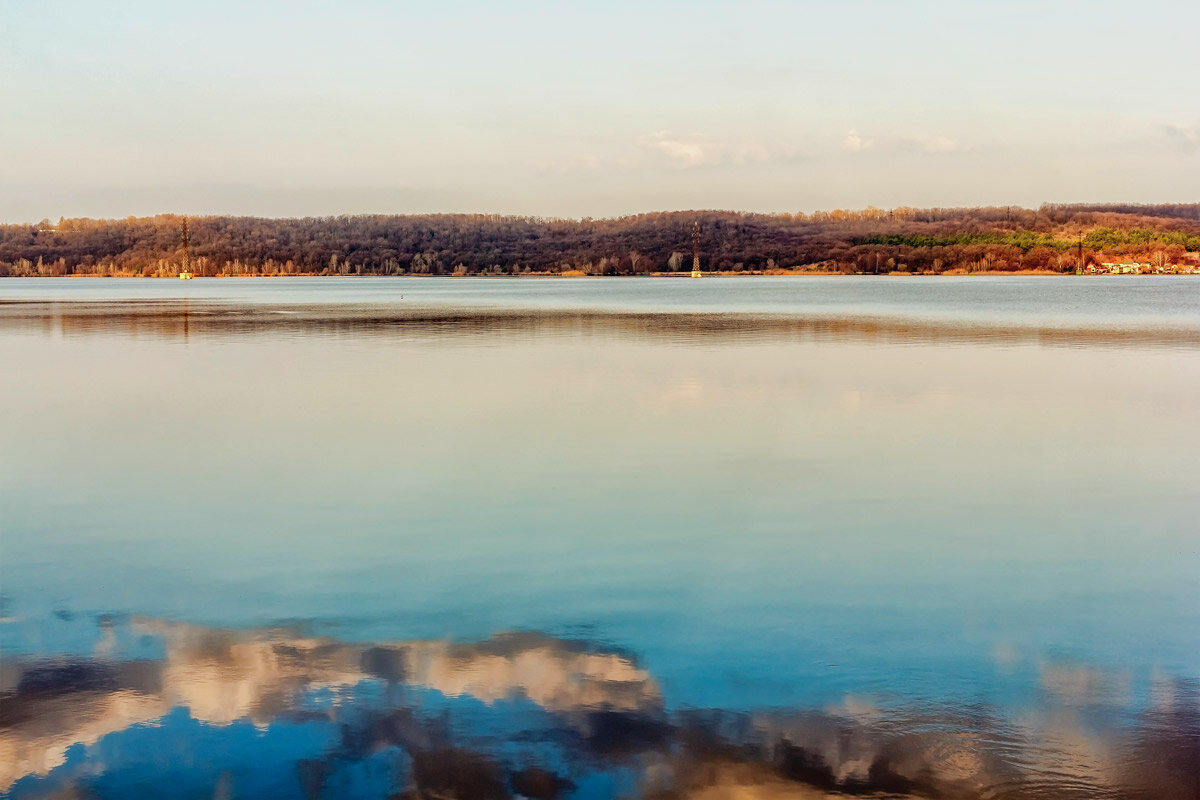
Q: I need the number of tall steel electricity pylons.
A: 3